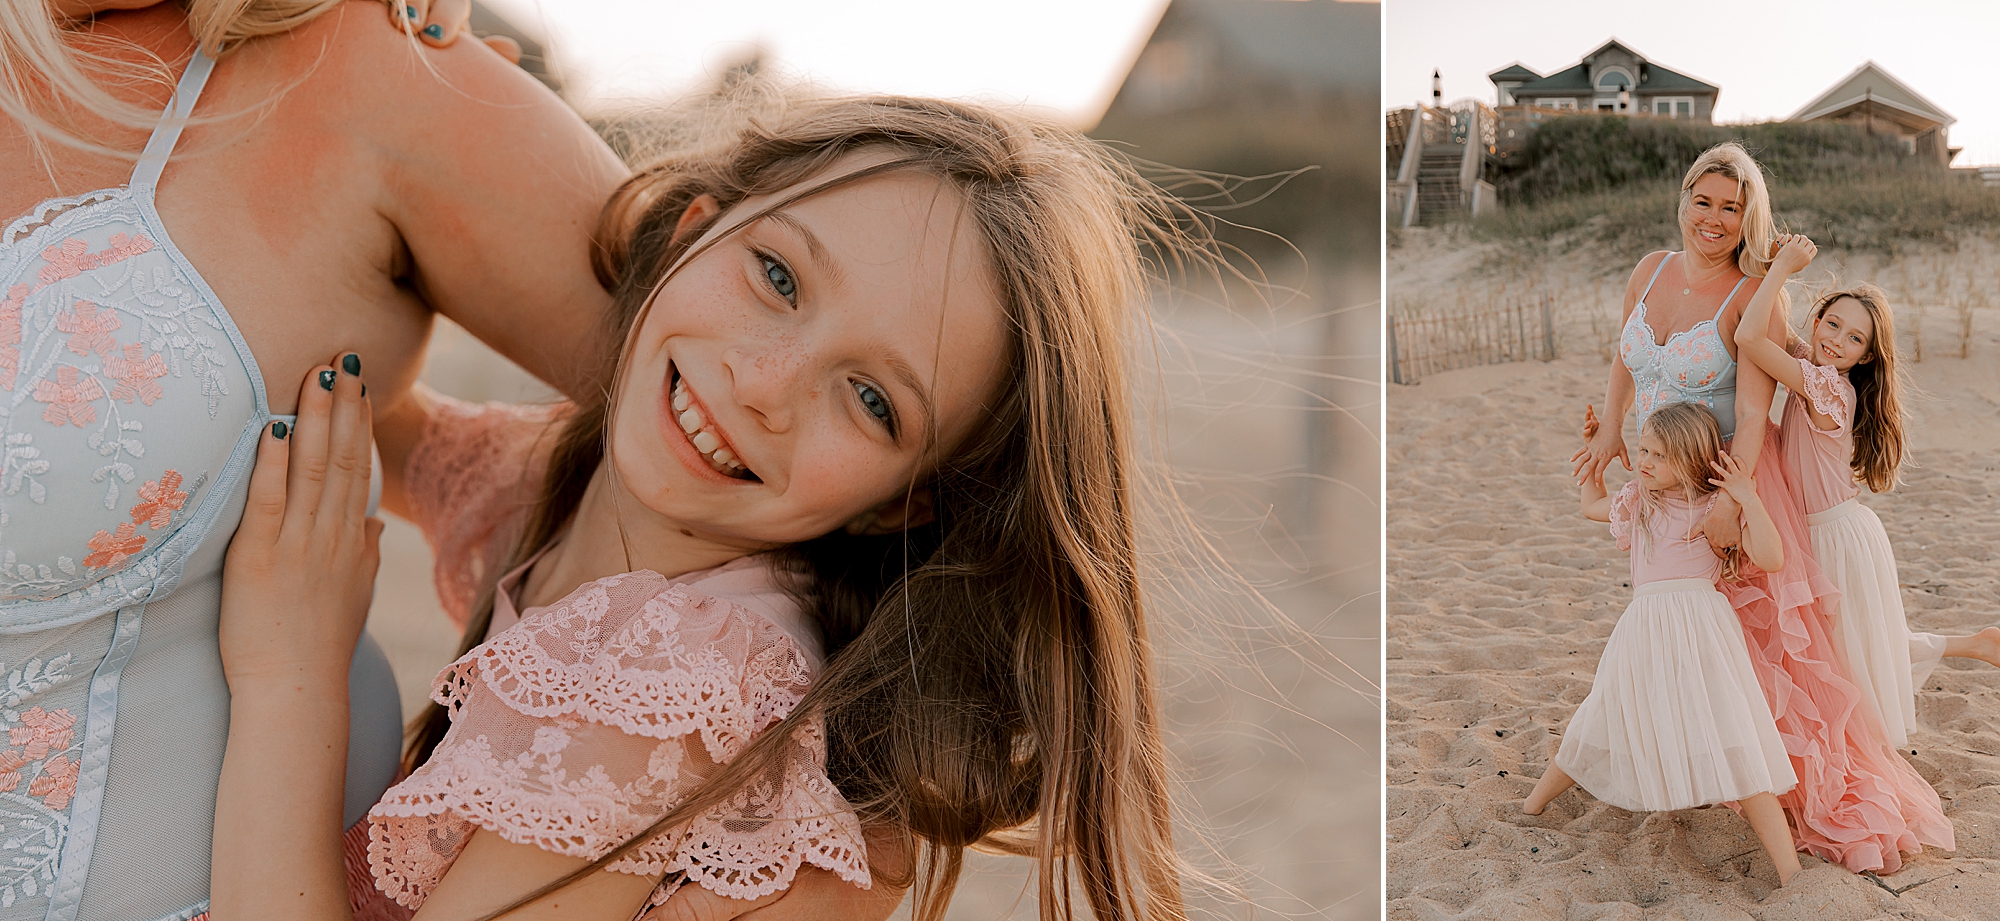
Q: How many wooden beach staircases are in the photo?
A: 1